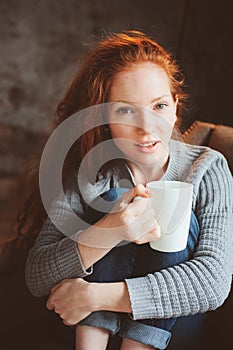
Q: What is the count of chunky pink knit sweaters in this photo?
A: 0